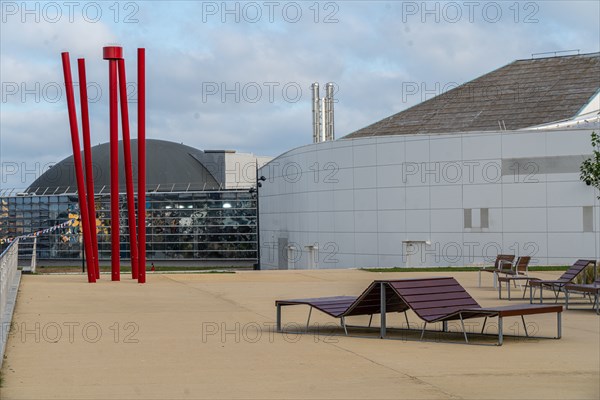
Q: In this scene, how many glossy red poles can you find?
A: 5